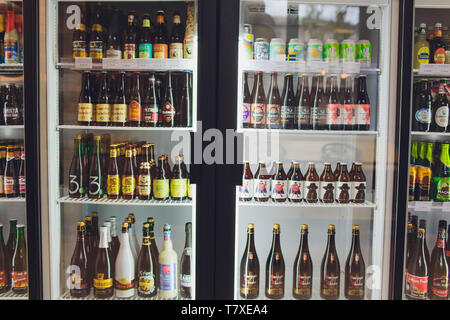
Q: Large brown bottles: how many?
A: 5